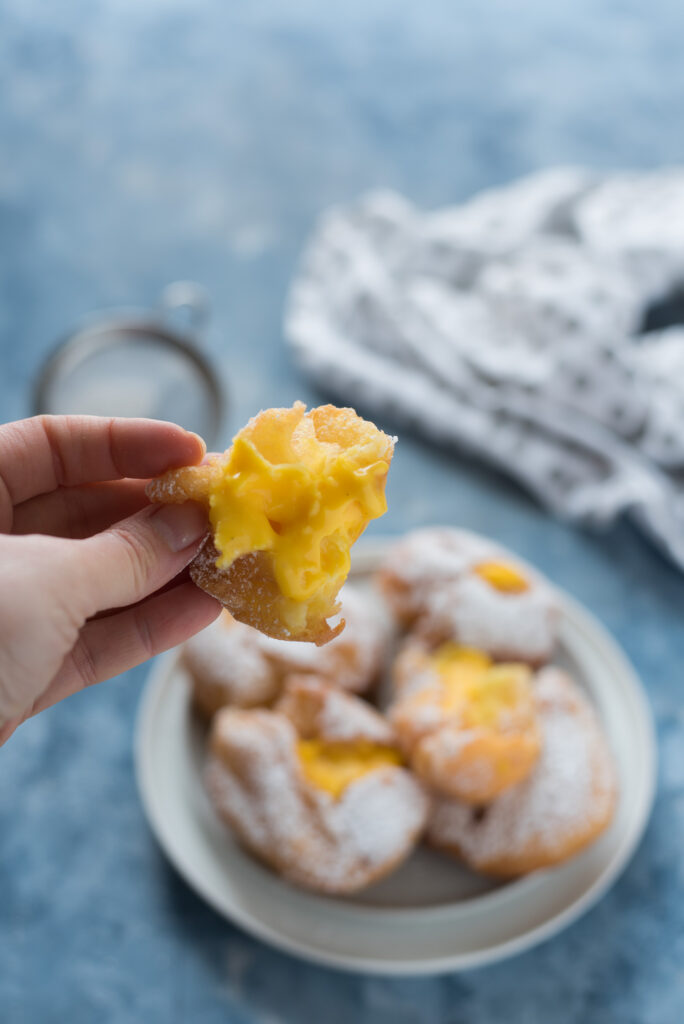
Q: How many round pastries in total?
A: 5